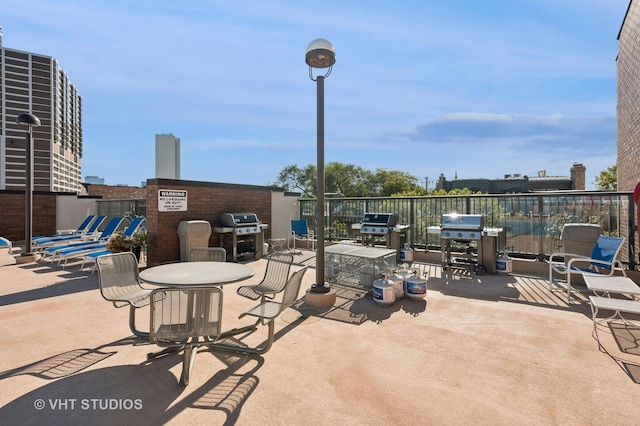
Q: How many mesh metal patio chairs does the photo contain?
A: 5